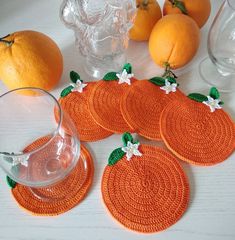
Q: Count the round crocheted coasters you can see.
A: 6